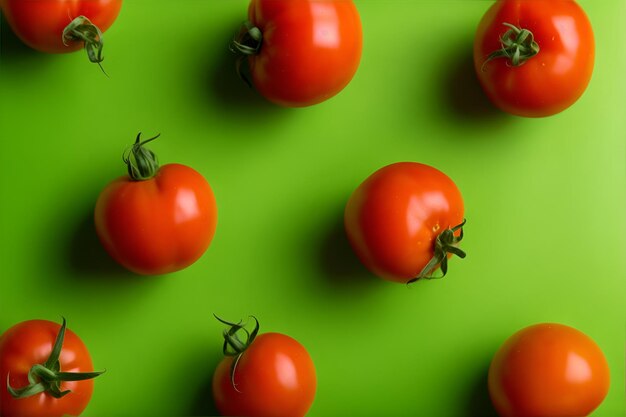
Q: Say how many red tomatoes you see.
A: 8